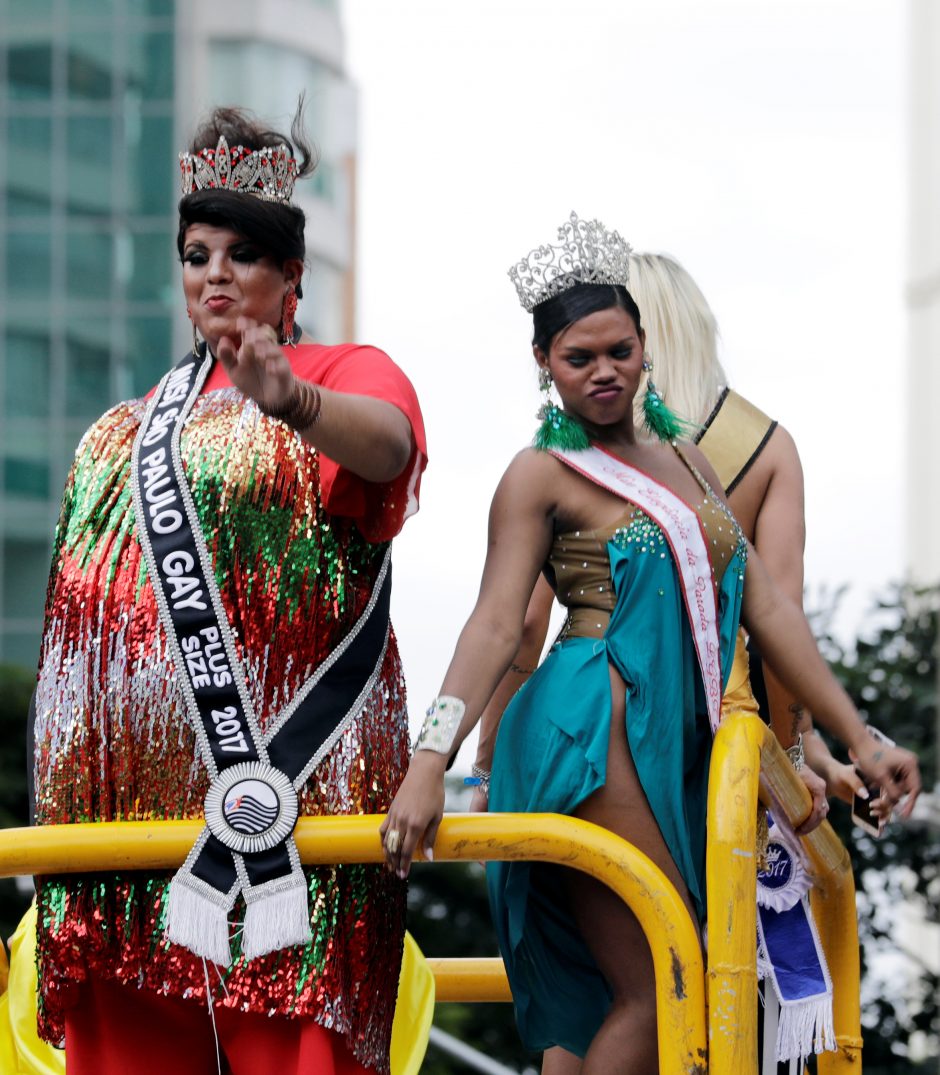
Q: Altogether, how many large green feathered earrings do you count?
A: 2